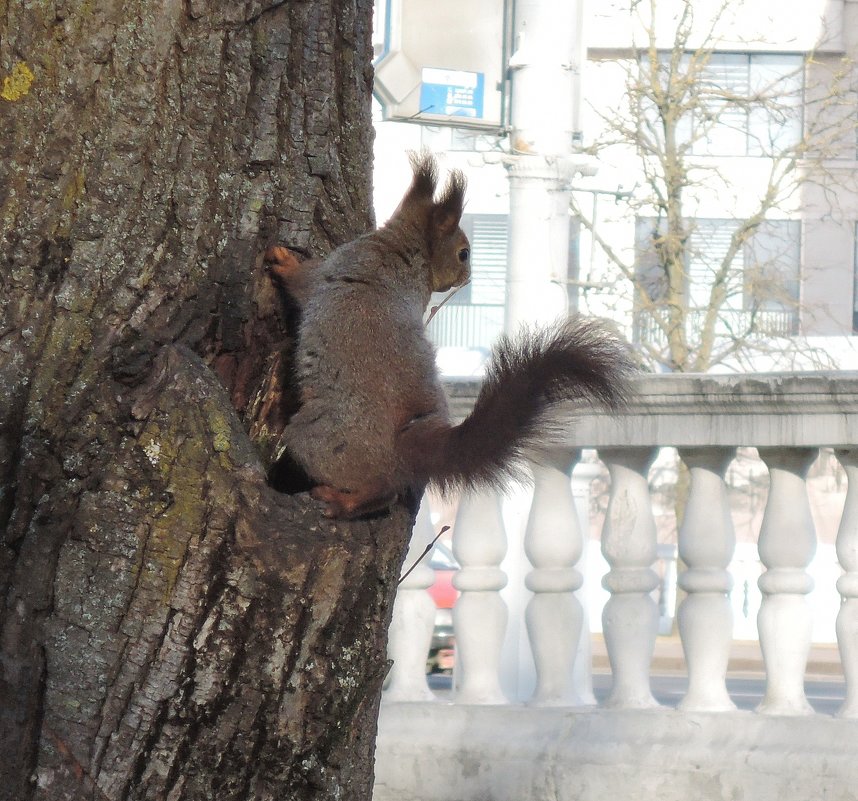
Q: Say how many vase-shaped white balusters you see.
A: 7